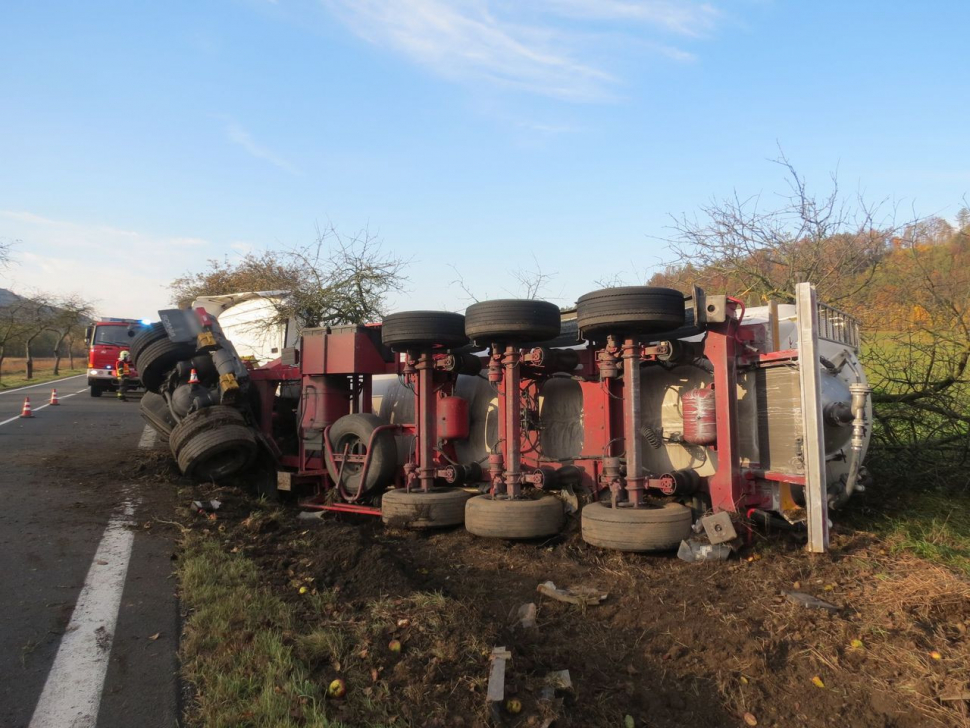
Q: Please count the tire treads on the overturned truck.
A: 11